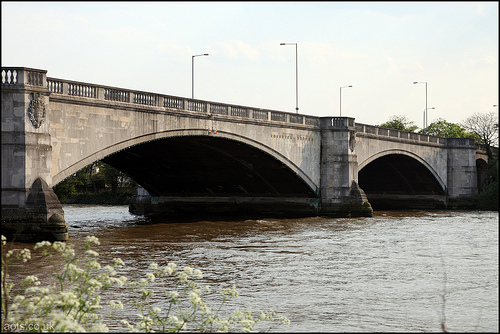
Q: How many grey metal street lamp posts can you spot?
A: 5